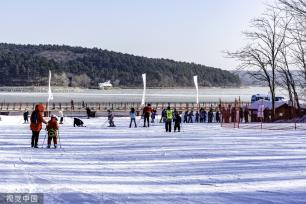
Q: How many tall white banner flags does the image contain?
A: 3